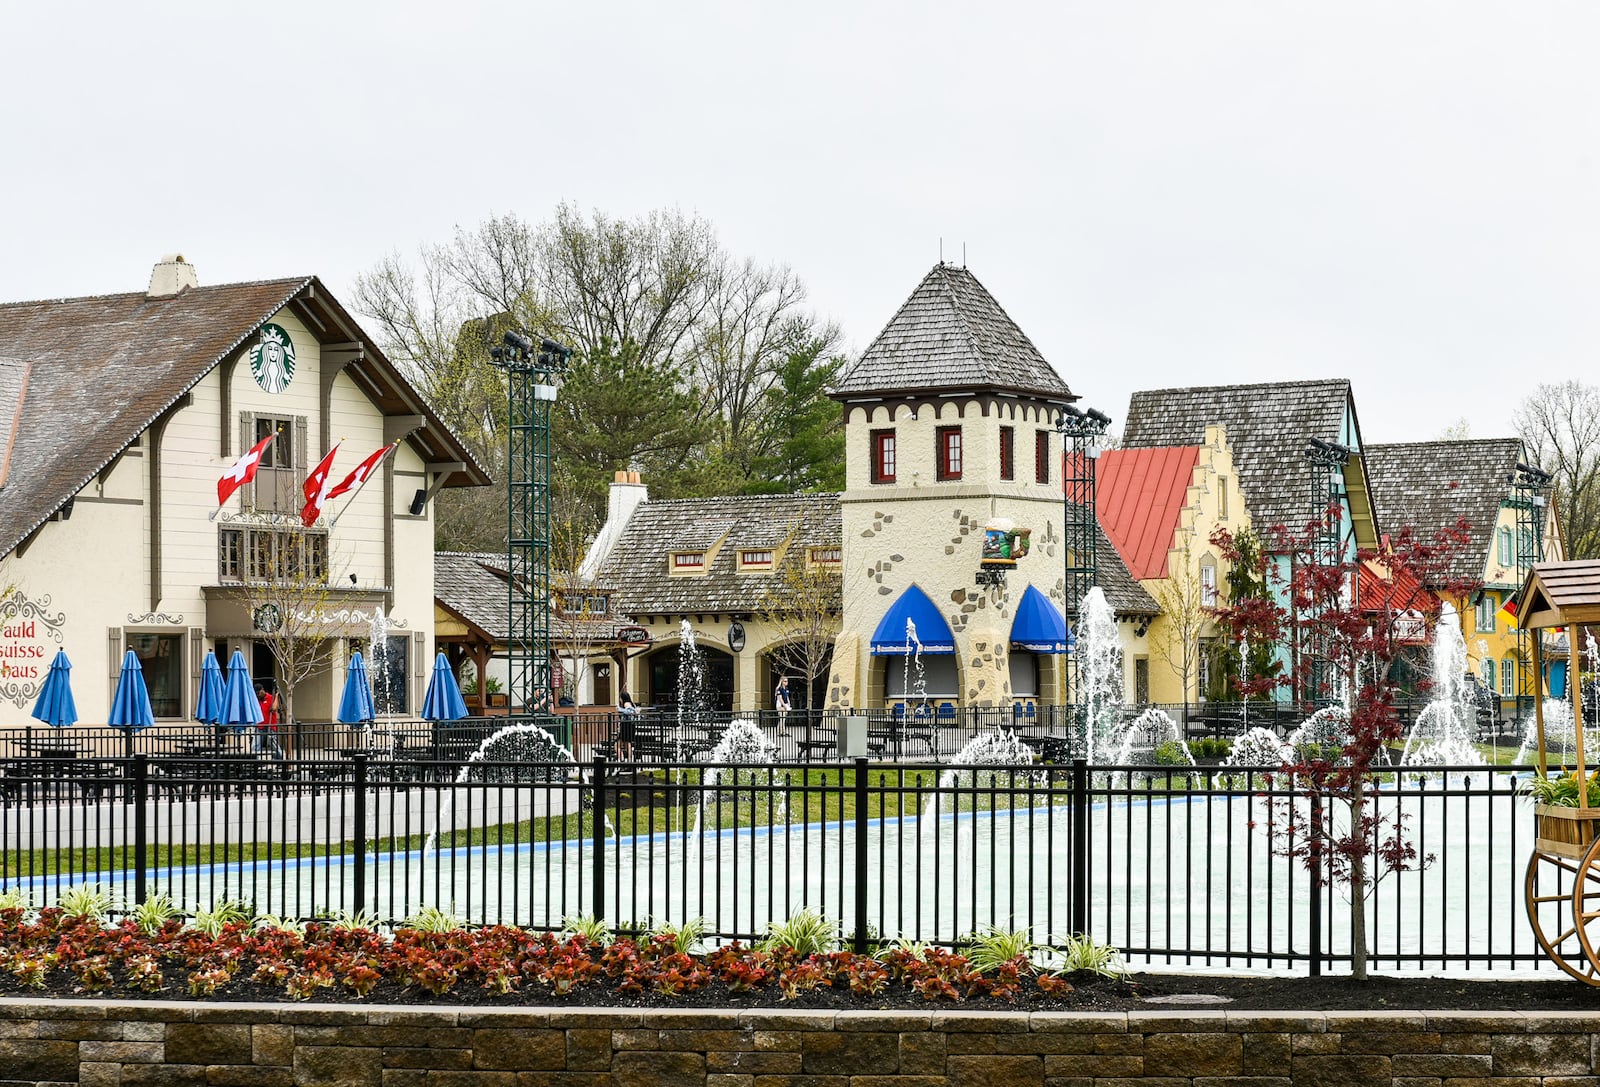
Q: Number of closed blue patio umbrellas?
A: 6